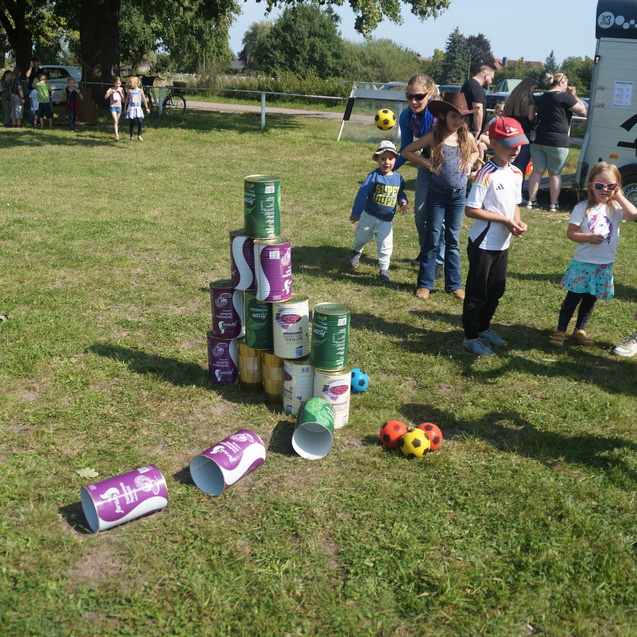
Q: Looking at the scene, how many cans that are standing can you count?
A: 12